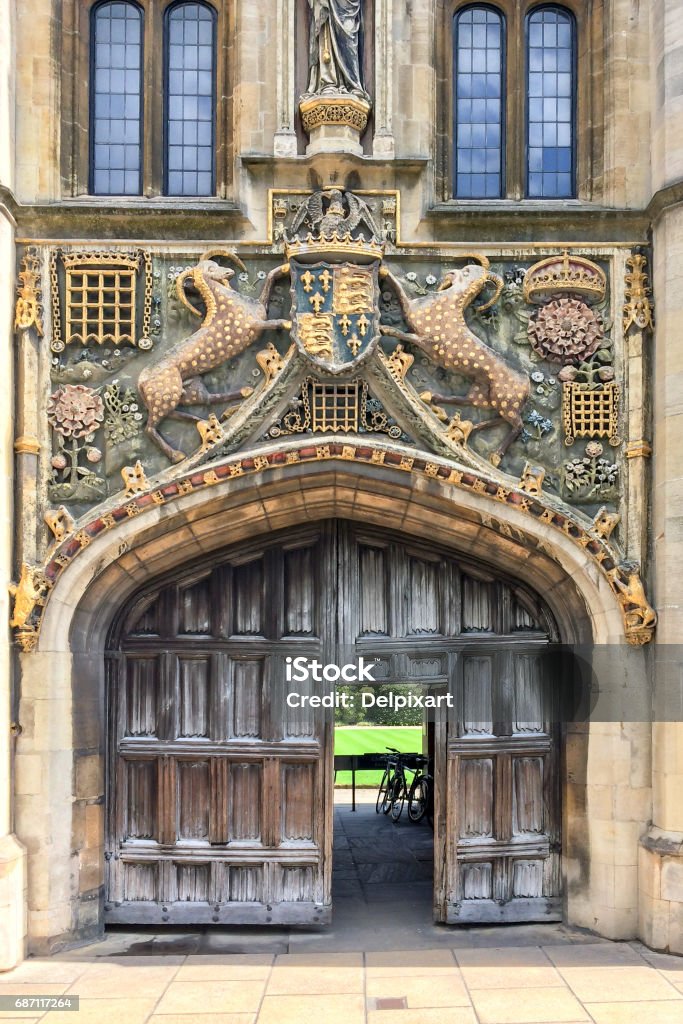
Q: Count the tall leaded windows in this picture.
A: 4